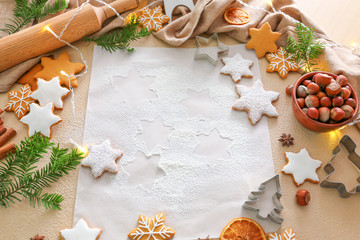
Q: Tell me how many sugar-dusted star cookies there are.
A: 3